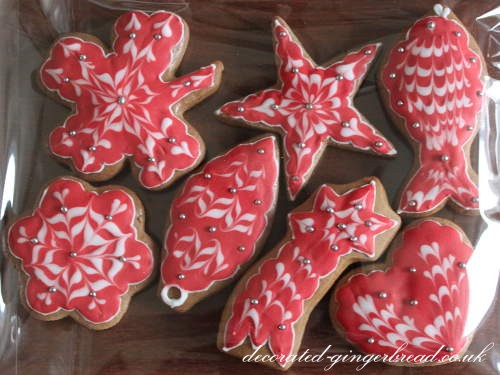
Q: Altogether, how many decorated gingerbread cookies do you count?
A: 7